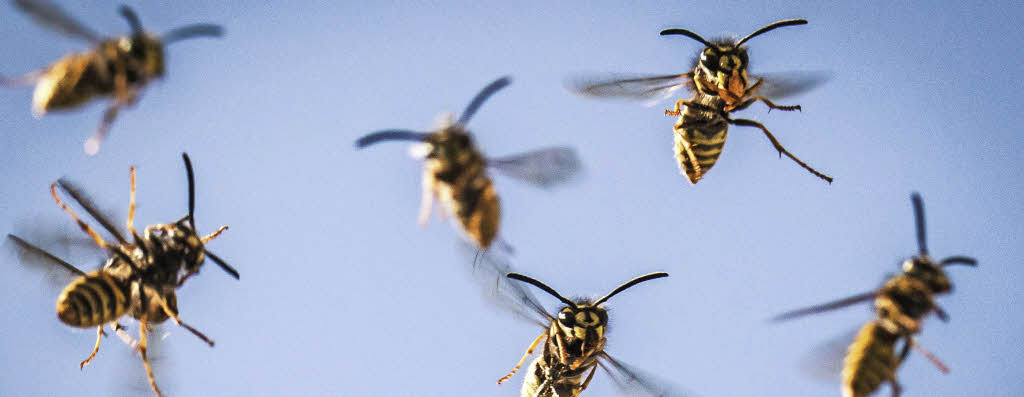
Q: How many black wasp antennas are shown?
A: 12